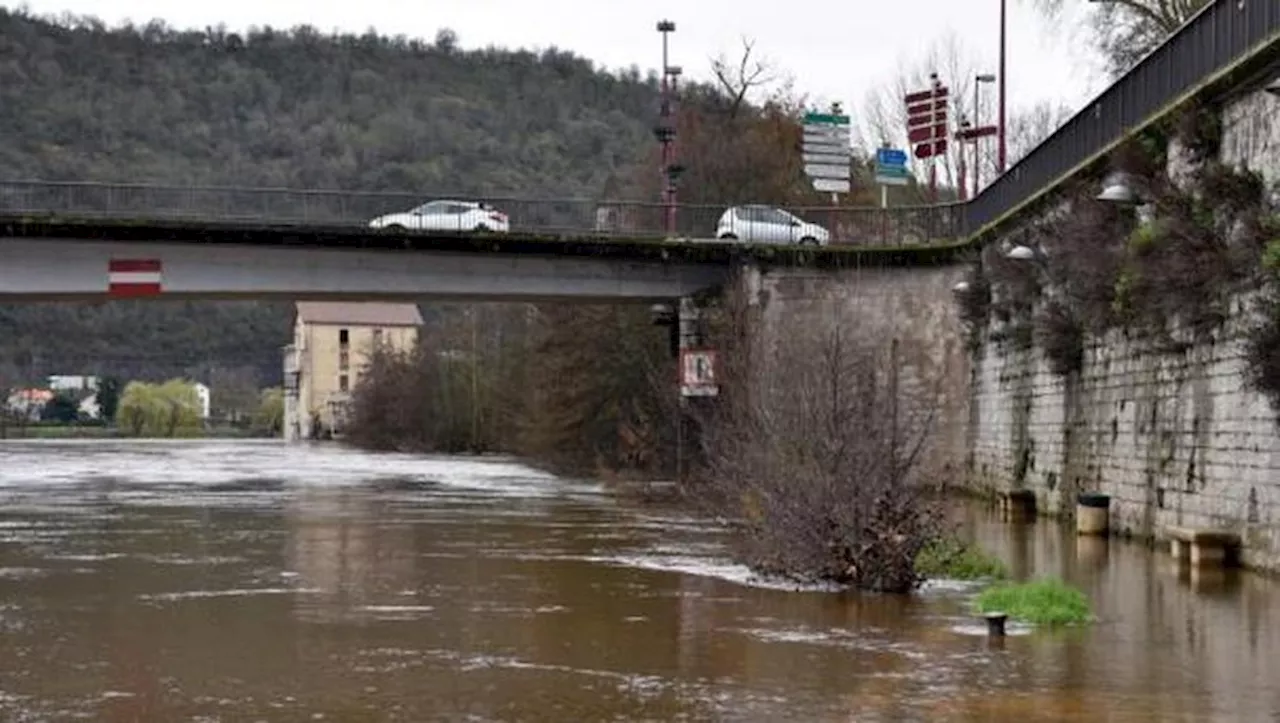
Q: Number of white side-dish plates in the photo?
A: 0